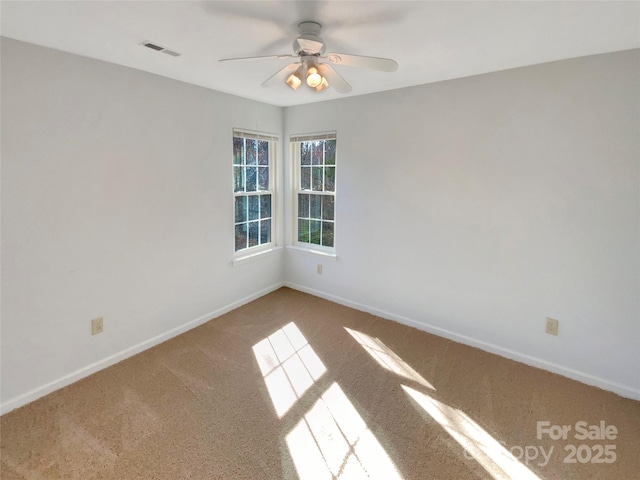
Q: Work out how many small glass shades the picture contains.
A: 3